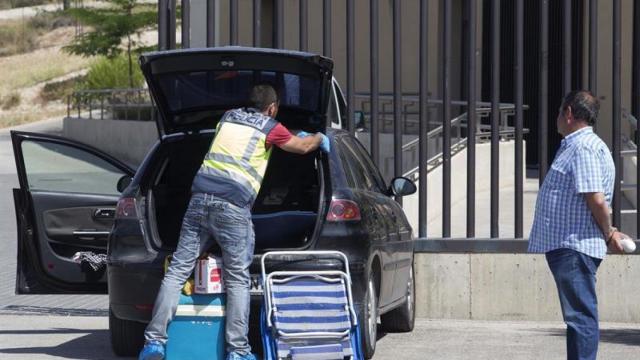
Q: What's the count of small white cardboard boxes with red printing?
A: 1